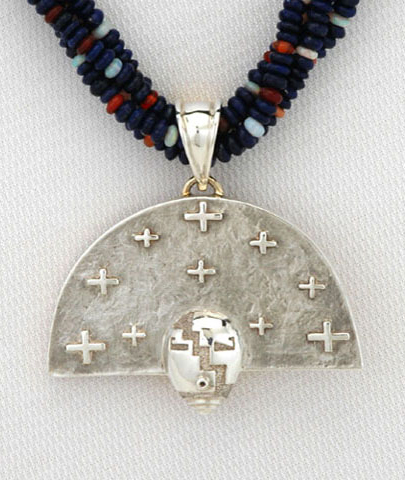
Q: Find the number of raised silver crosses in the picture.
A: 10